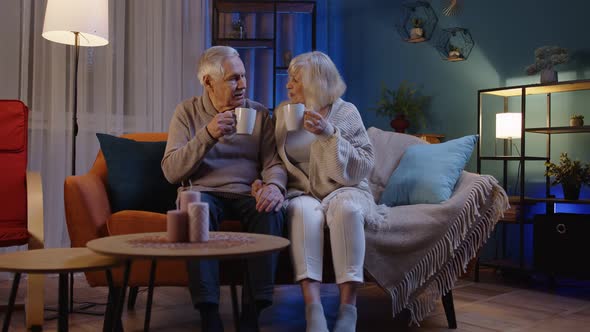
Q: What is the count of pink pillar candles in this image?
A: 3